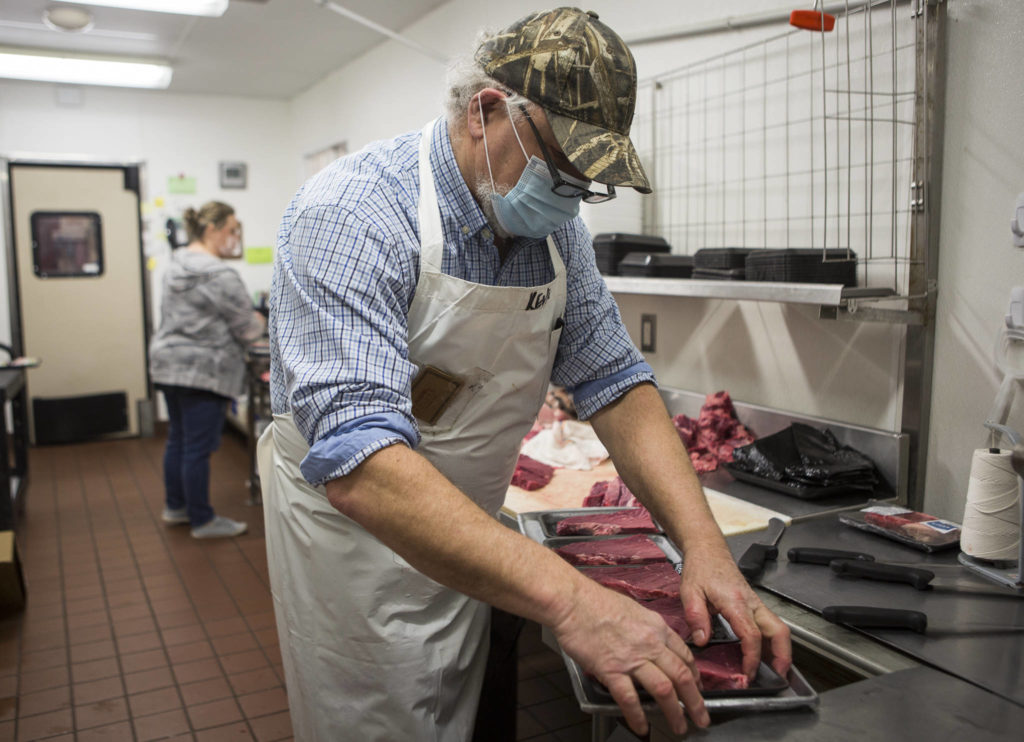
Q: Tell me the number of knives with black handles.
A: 4